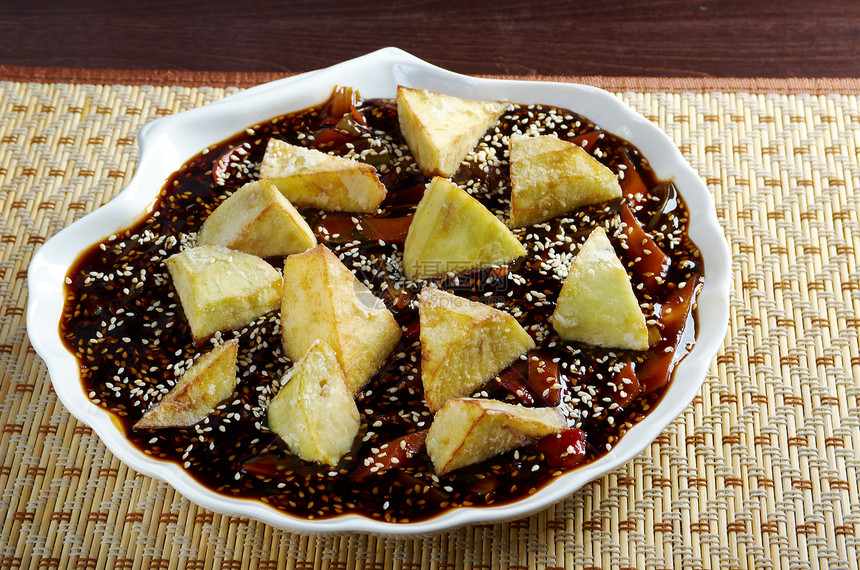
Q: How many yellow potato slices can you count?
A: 12